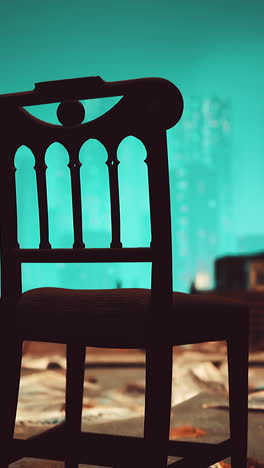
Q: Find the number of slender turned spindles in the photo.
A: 3